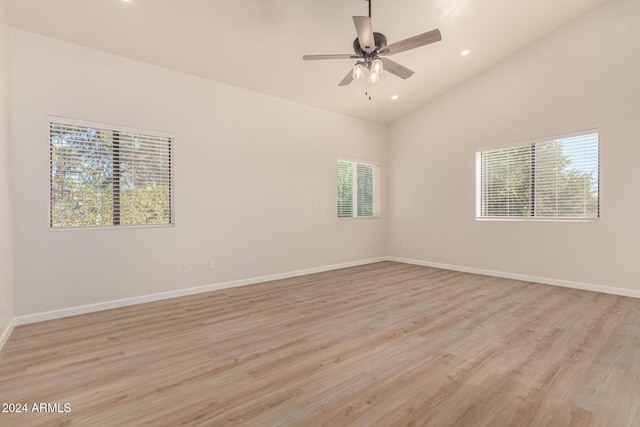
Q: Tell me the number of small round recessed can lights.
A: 3